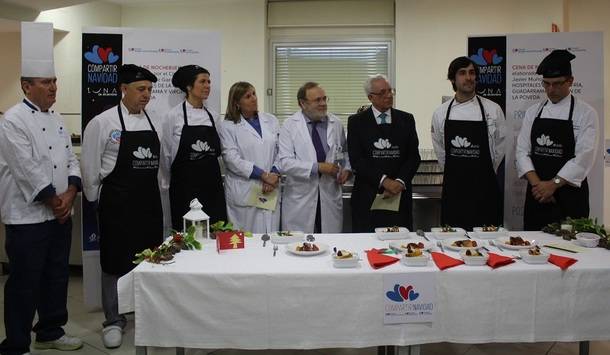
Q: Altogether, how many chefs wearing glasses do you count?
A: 1